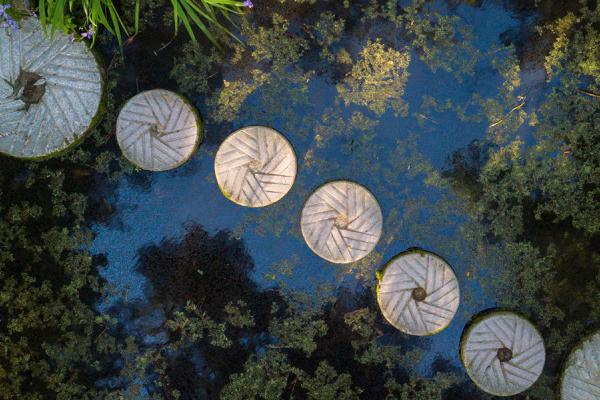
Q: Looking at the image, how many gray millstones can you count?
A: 7